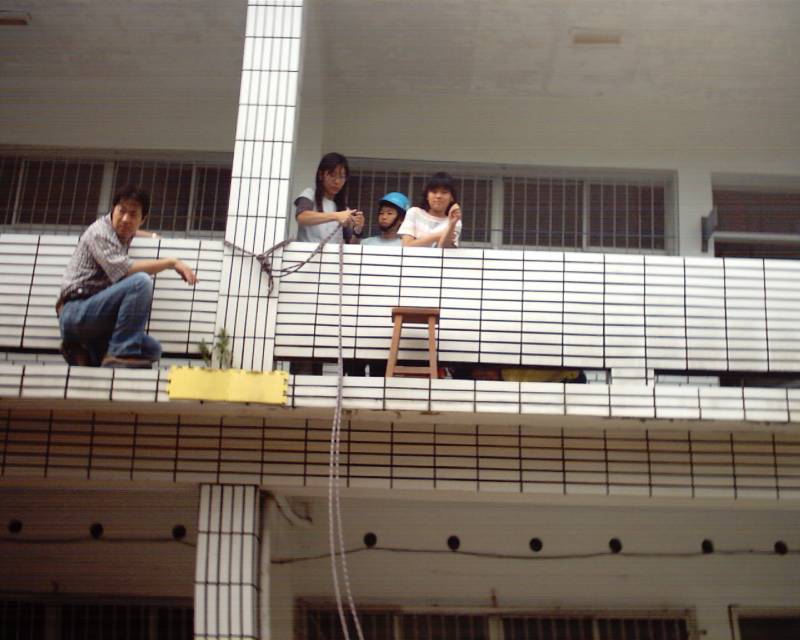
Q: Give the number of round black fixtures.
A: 9